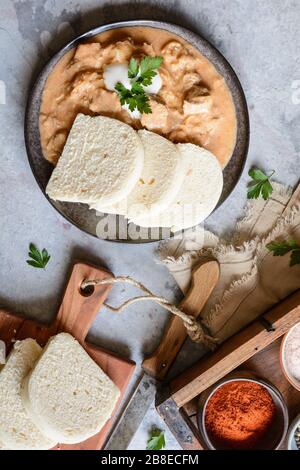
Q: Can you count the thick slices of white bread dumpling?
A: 5